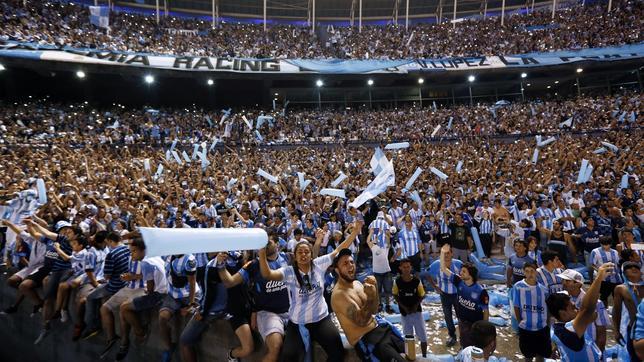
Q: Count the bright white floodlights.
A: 10